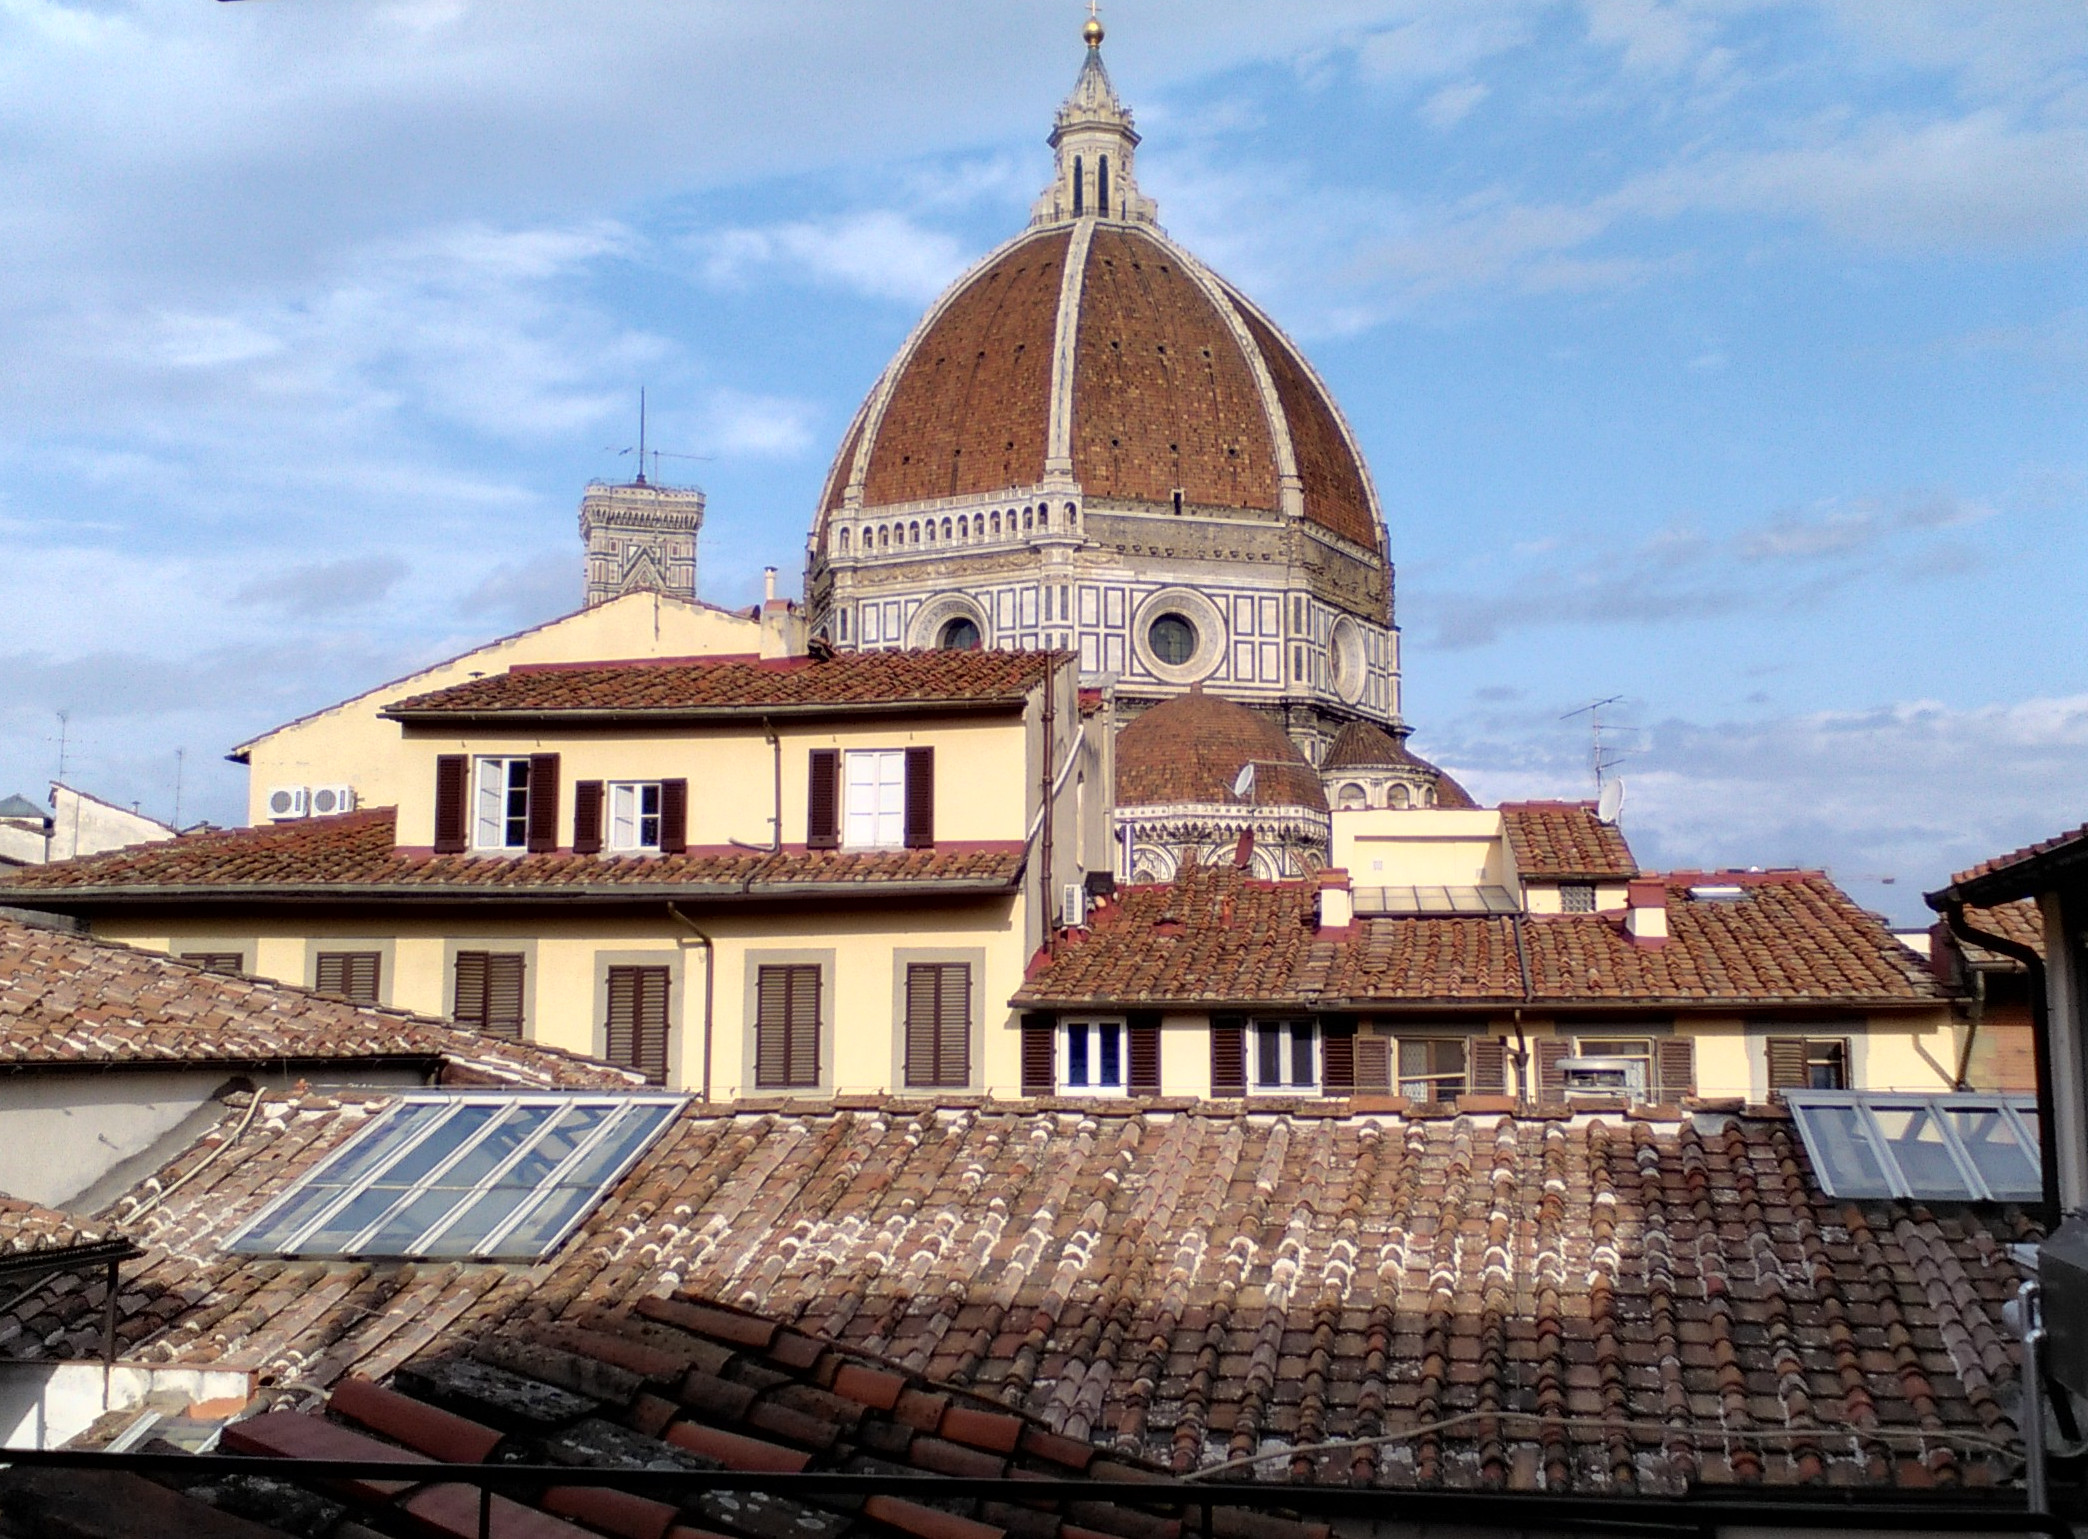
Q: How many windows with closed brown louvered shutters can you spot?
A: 6